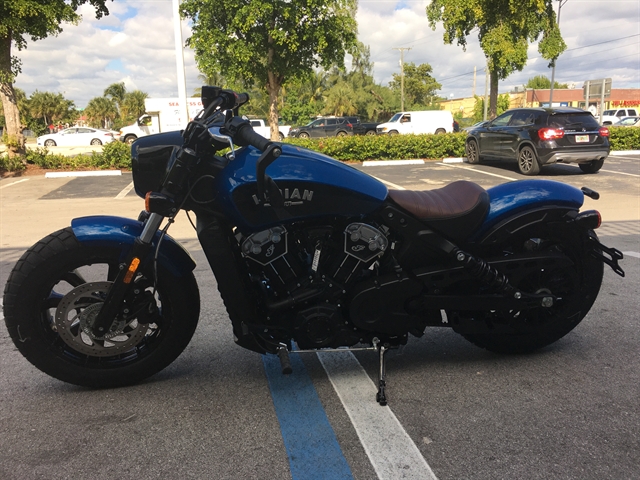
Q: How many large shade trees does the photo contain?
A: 3